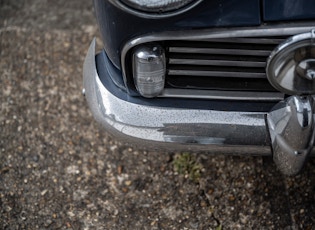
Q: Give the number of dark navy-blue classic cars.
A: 1